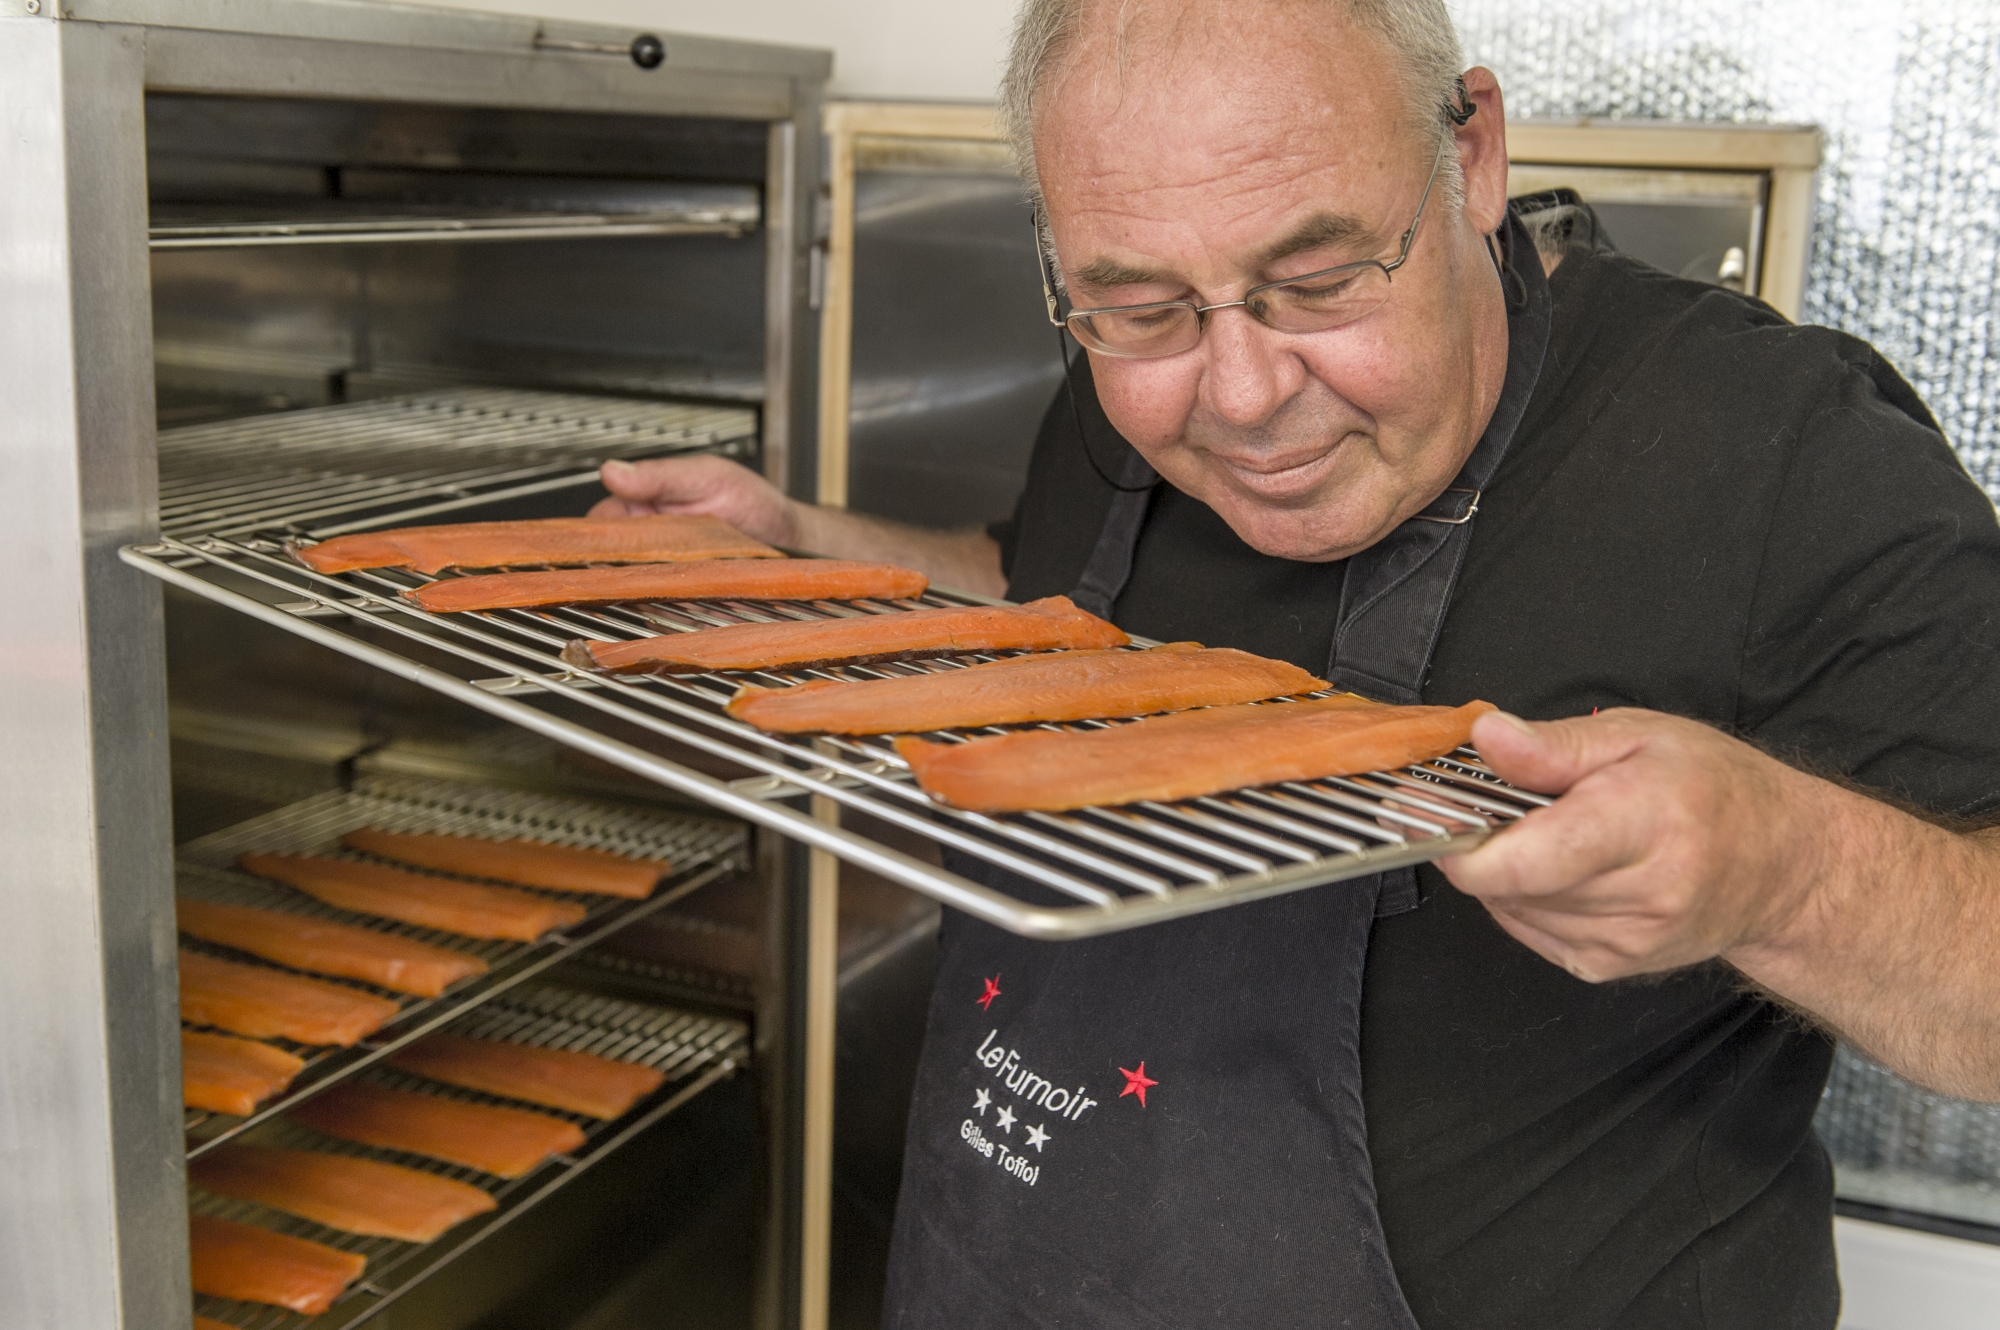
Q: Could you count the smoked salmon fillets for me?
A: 15